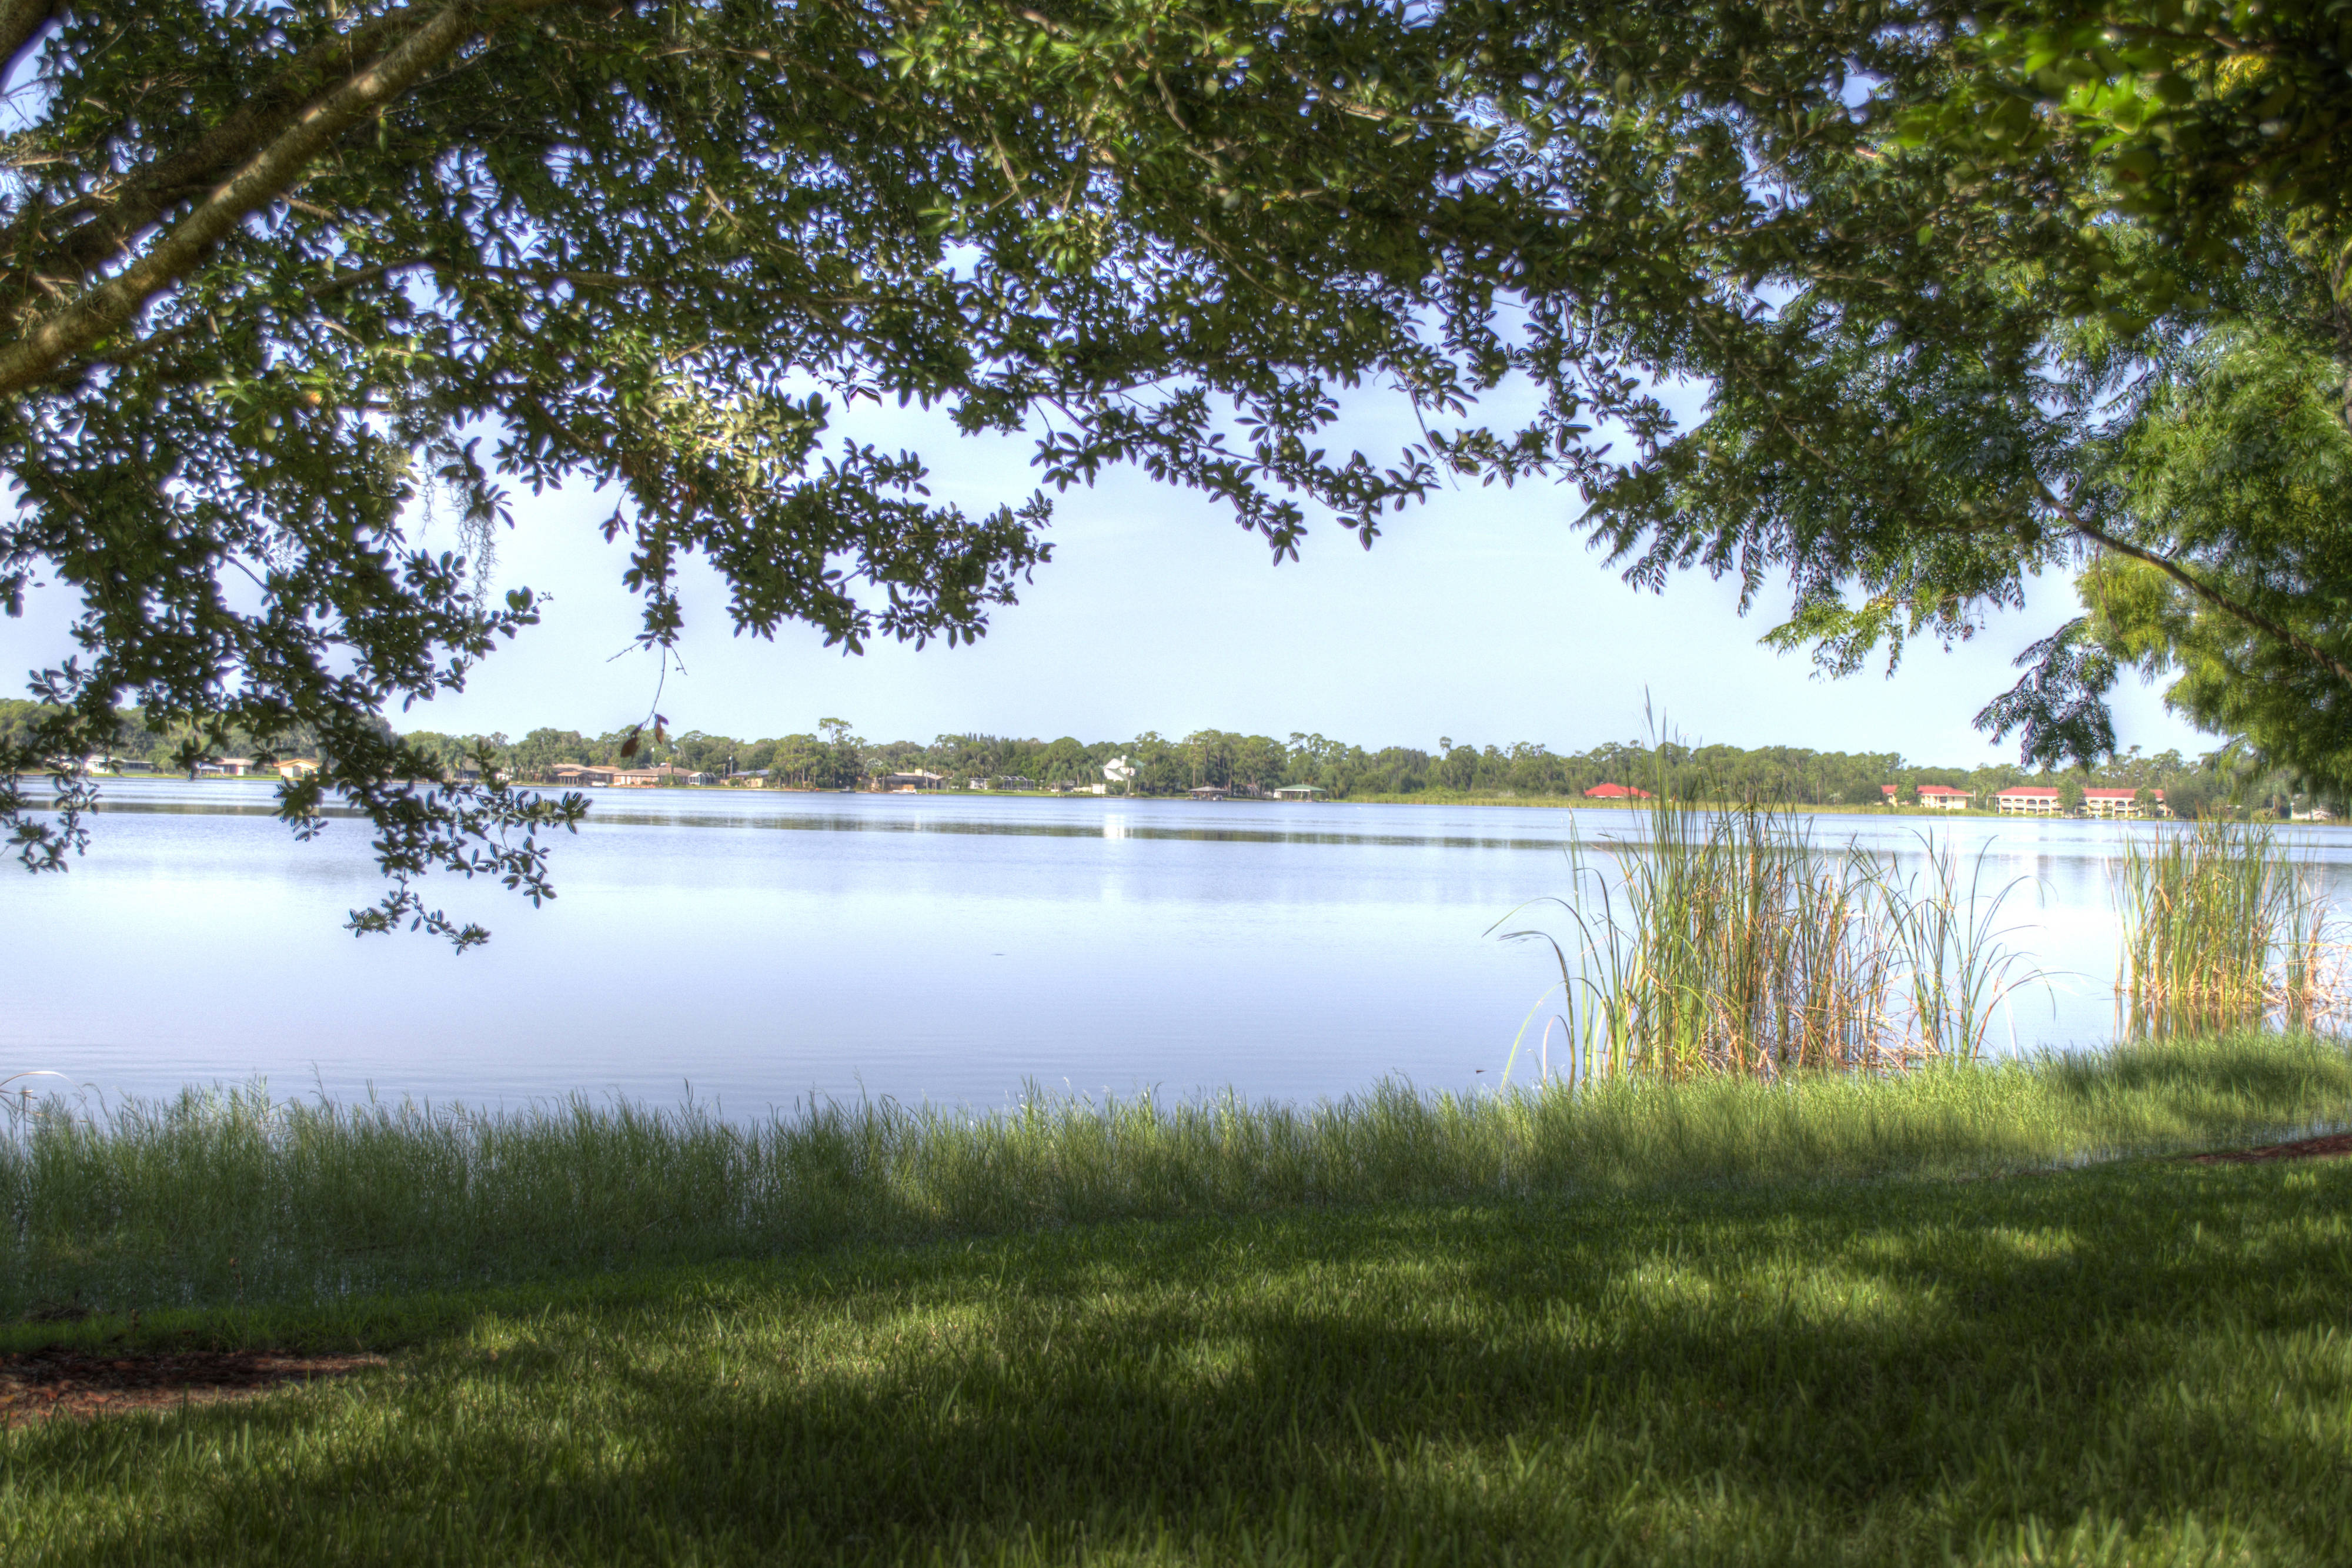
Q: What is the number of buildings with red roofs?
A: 3